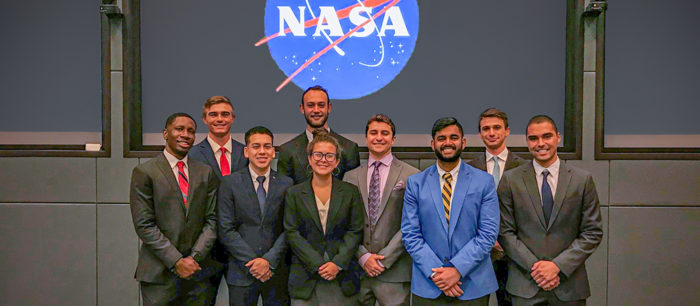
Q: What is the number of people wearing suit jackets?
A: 9